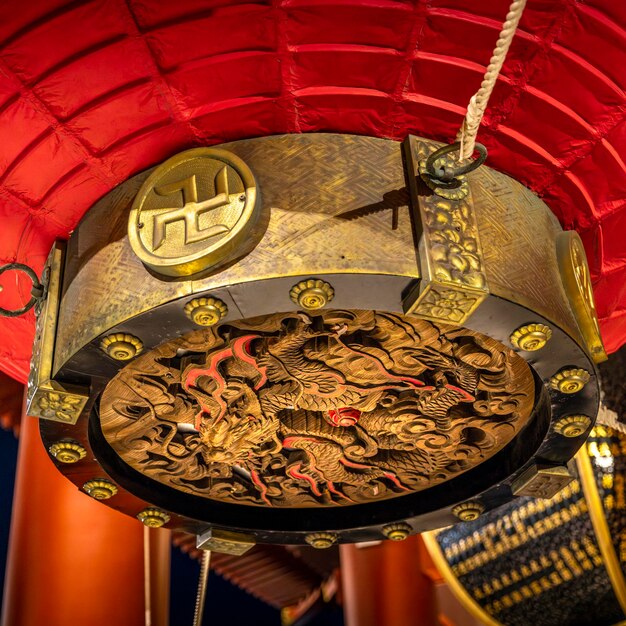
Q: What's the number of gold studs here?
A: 12